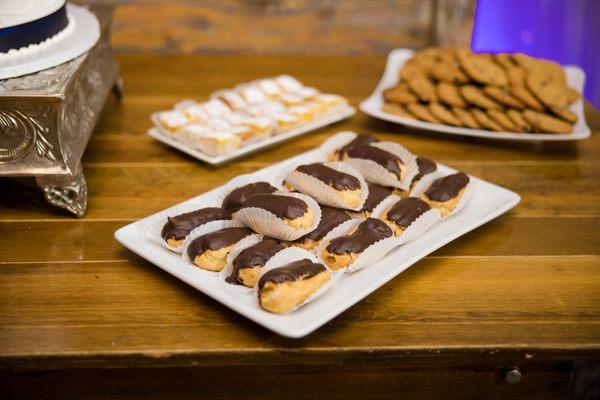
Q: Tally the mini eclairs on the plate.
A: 15